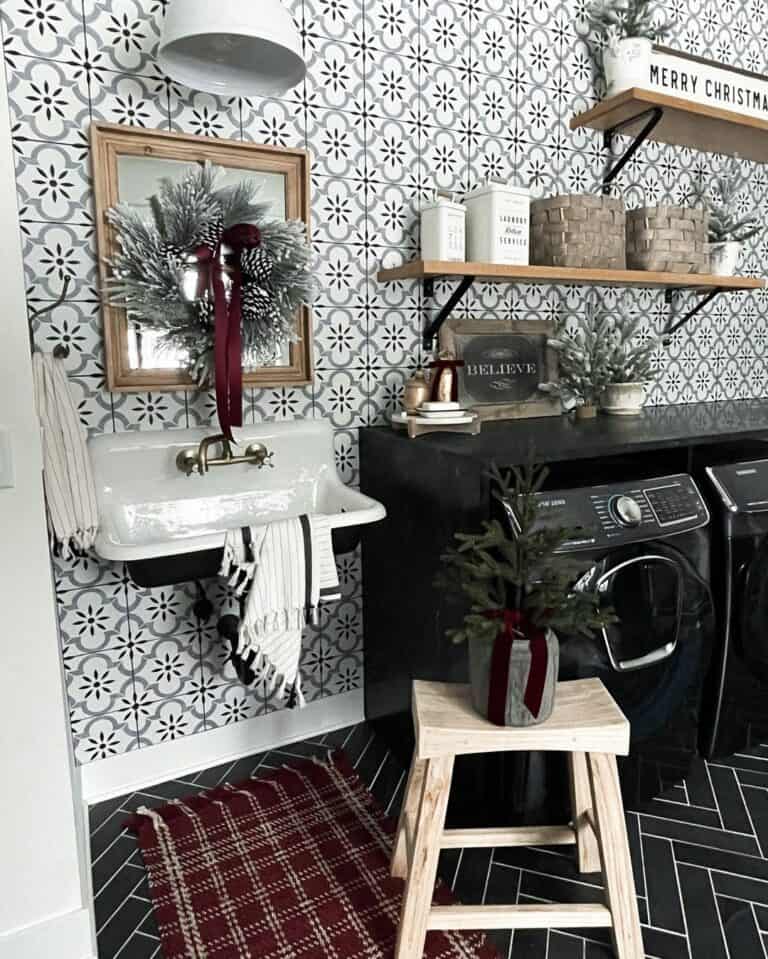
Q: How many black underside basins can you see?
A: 1